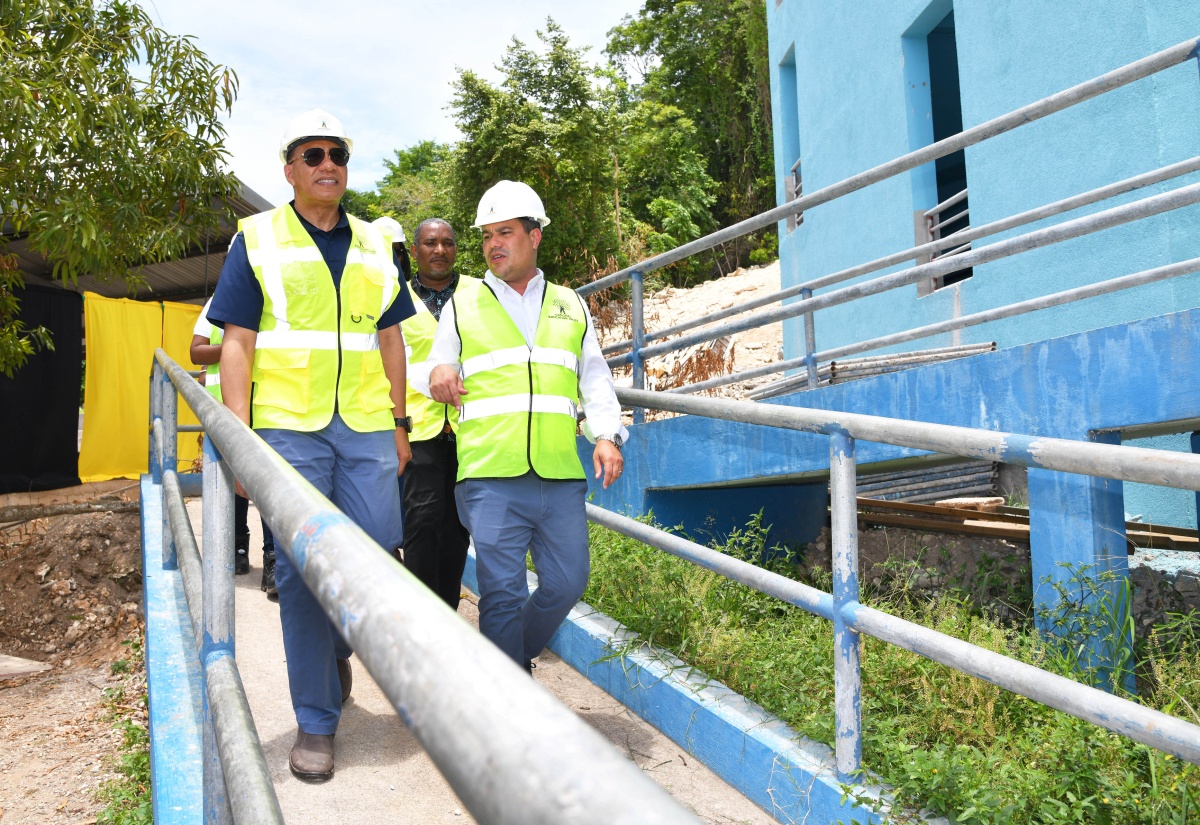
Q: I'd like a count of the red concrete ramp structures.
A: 0